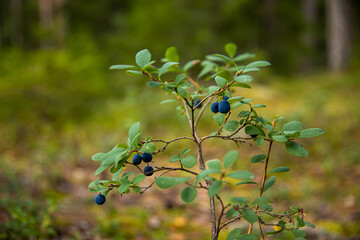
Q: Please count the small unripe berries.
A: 0